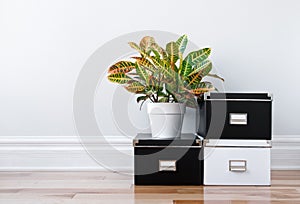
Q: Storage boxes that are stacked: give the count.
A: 3